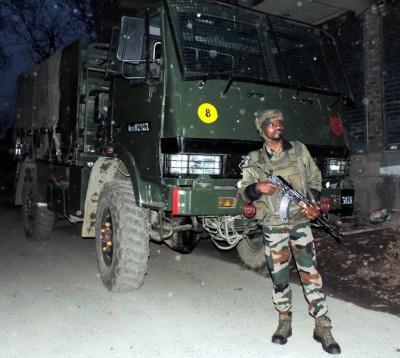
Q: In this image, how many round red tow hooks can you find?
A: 2